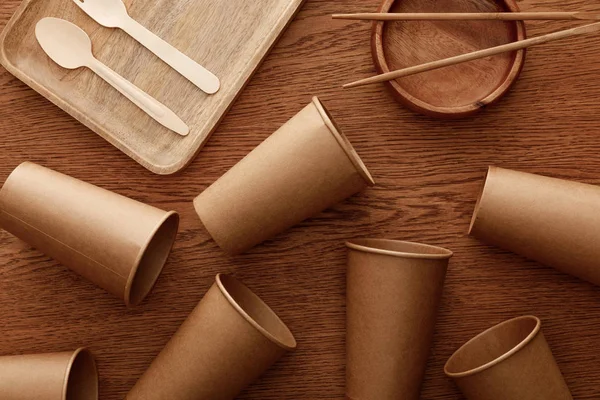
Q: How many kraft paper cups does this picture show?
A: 7